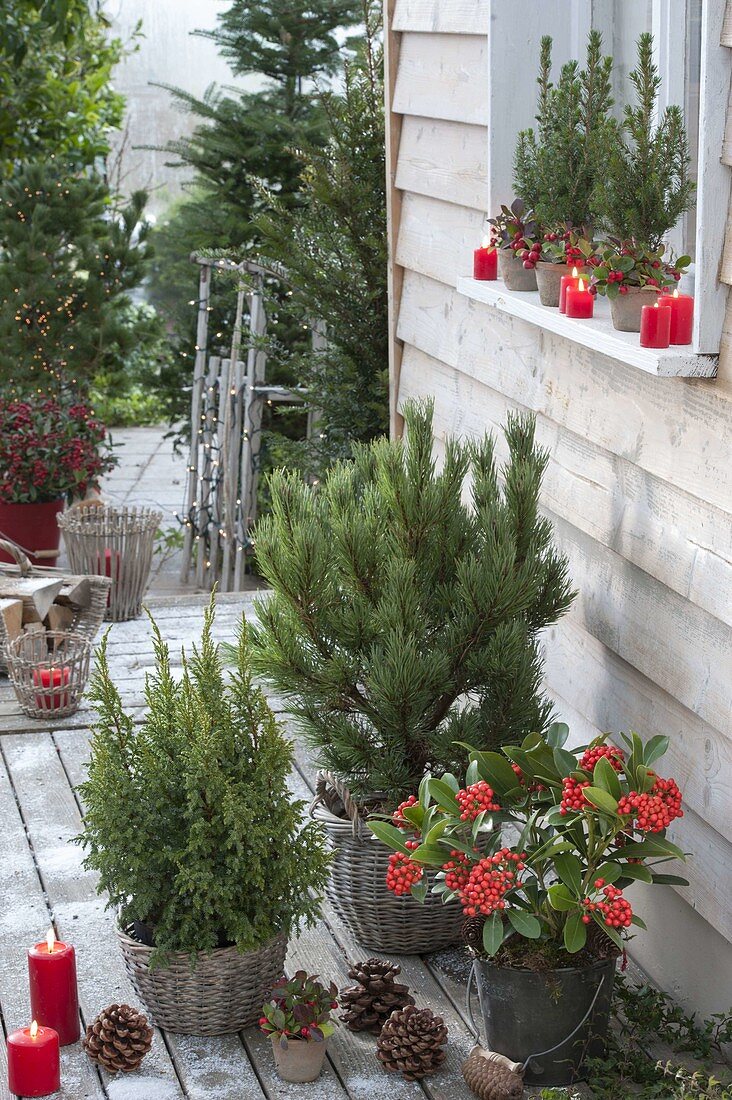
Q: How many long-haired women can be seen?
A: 0